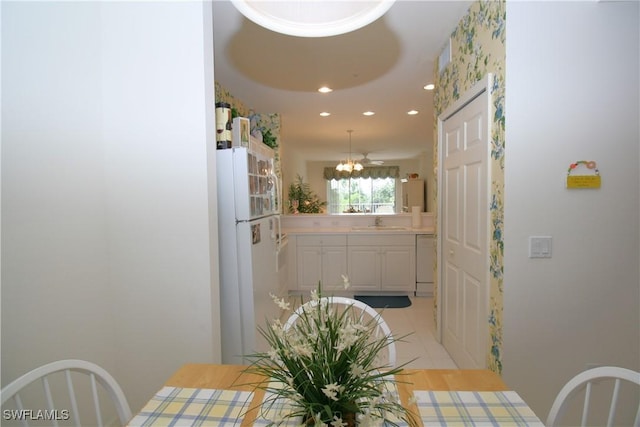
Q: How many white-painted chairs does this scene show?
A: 3